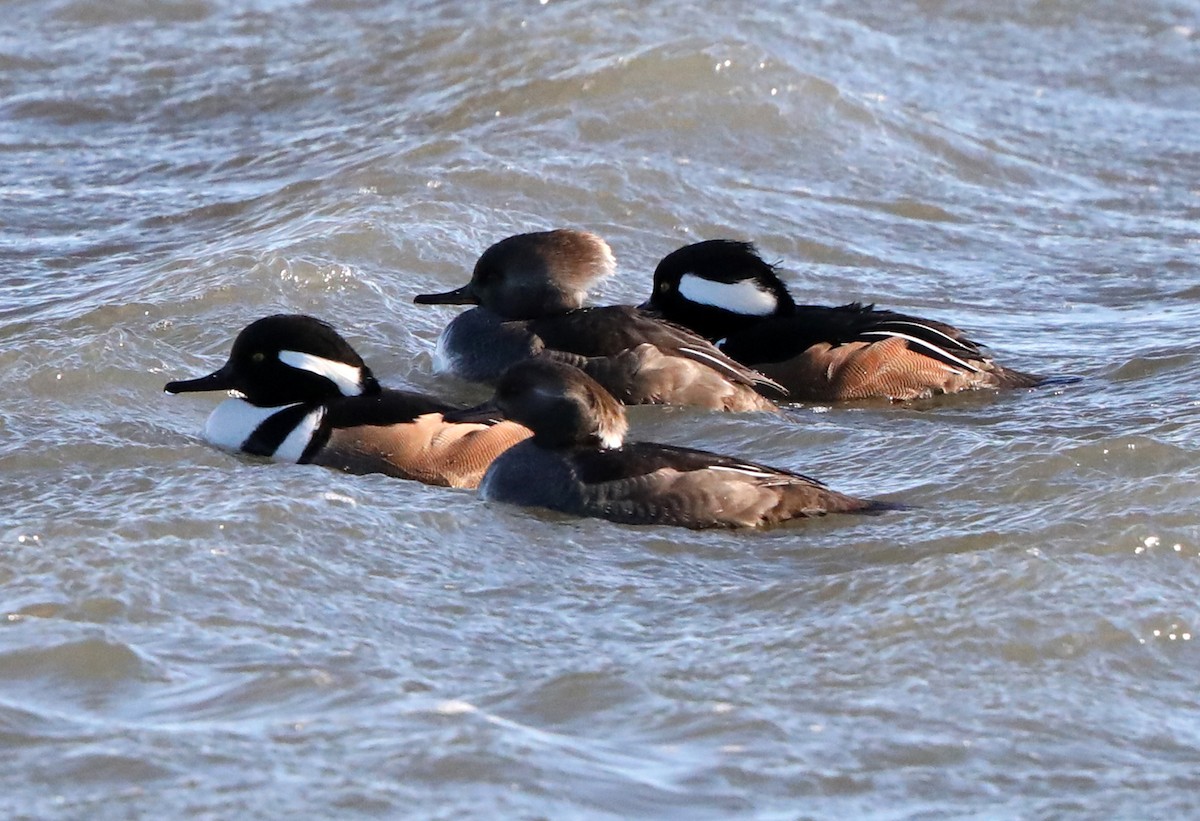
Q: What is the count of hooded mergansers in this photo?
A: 4